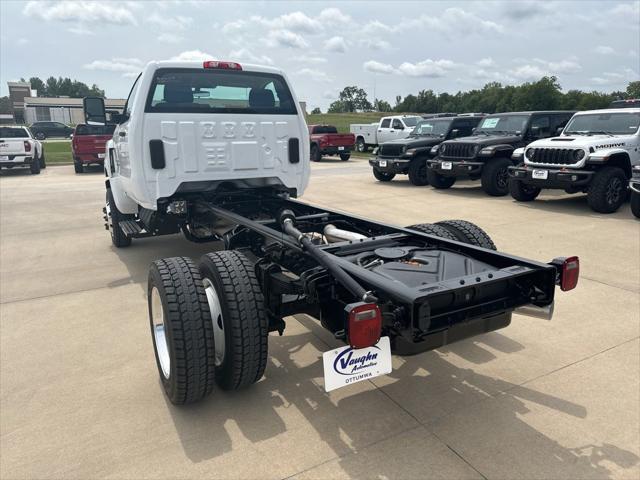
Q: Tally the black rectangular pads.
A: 2